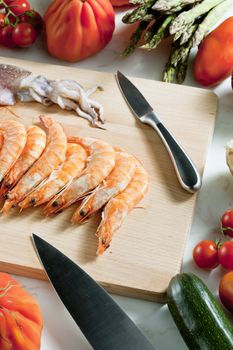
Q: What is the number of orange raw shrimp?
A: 7